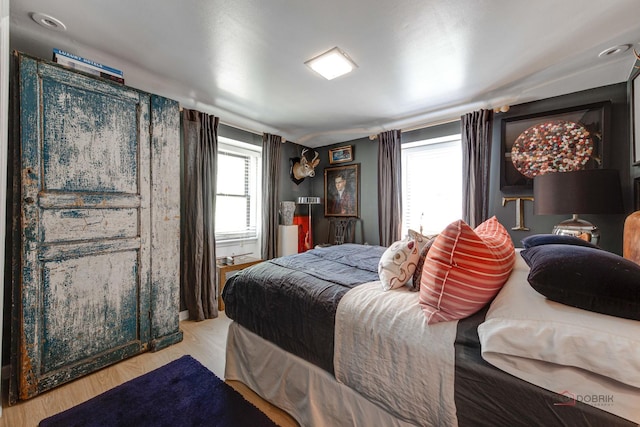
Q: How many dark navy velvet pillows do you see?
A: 2